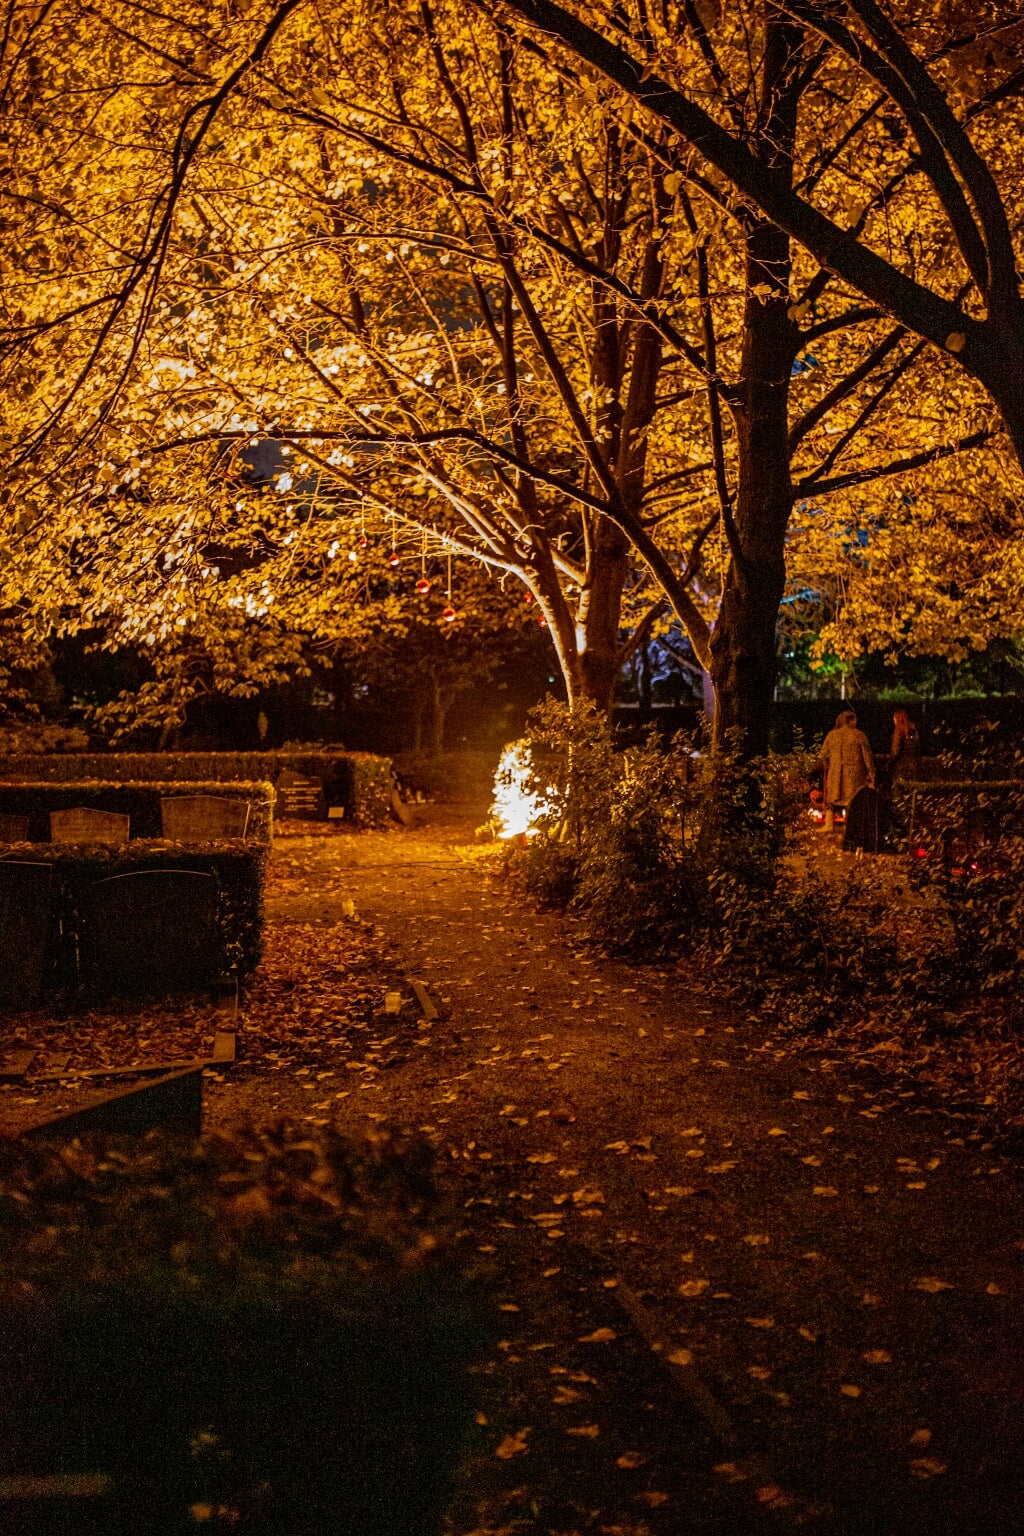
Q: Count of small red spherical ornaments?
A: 6